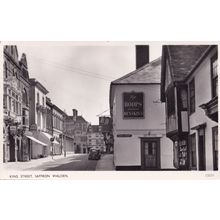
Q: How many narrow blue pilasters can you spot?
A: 0